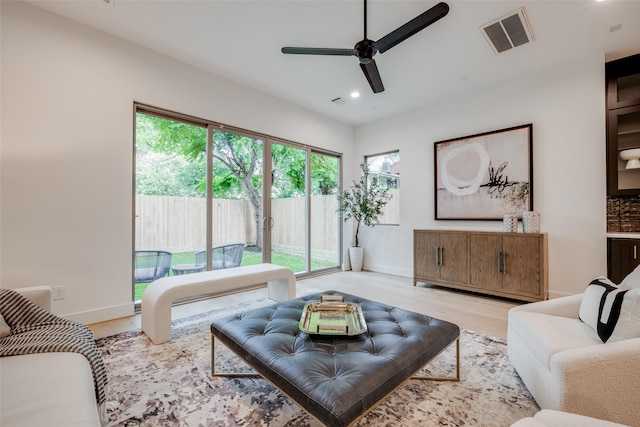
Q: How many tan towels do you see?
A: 0